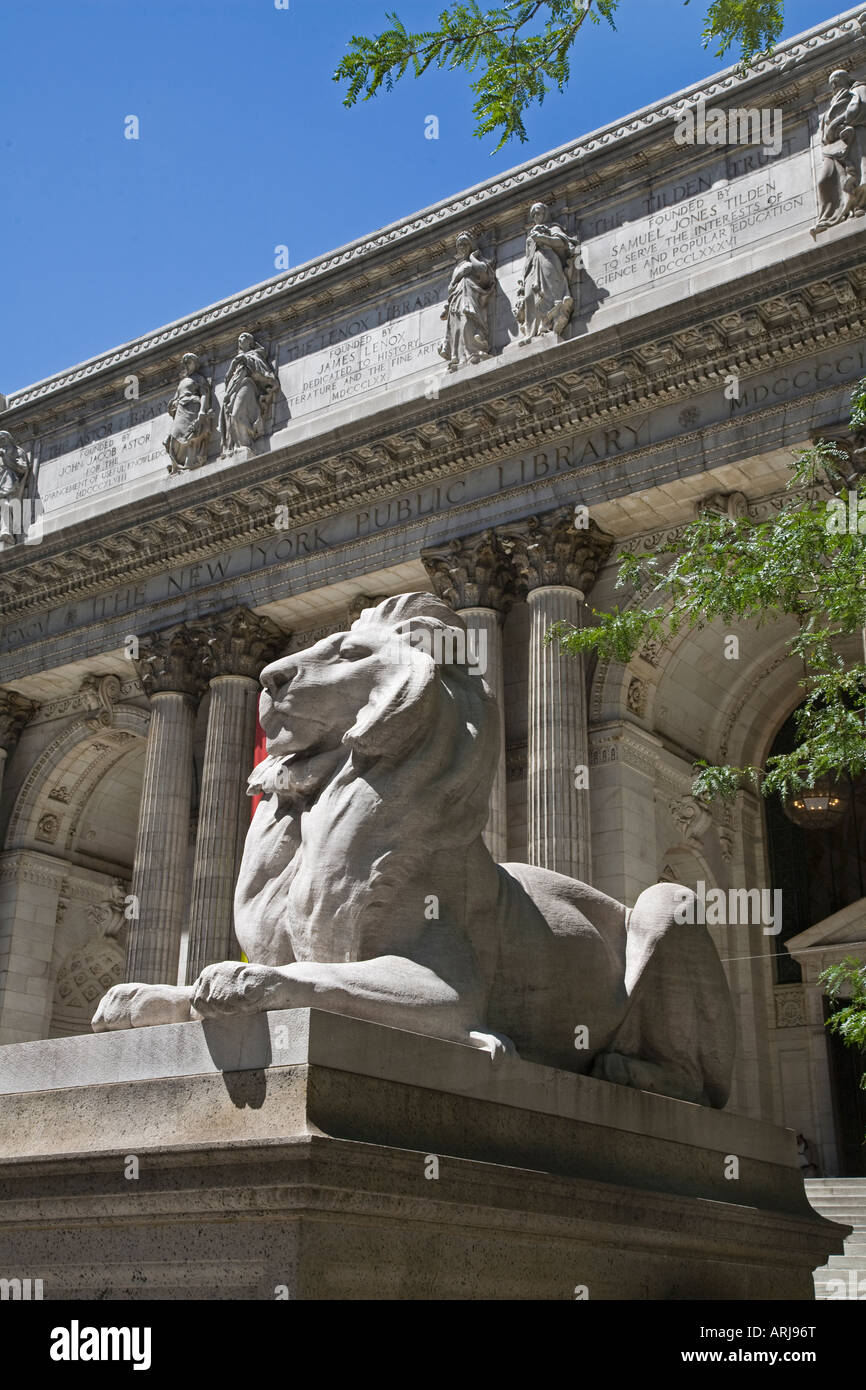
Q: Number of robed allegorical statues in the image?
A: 6